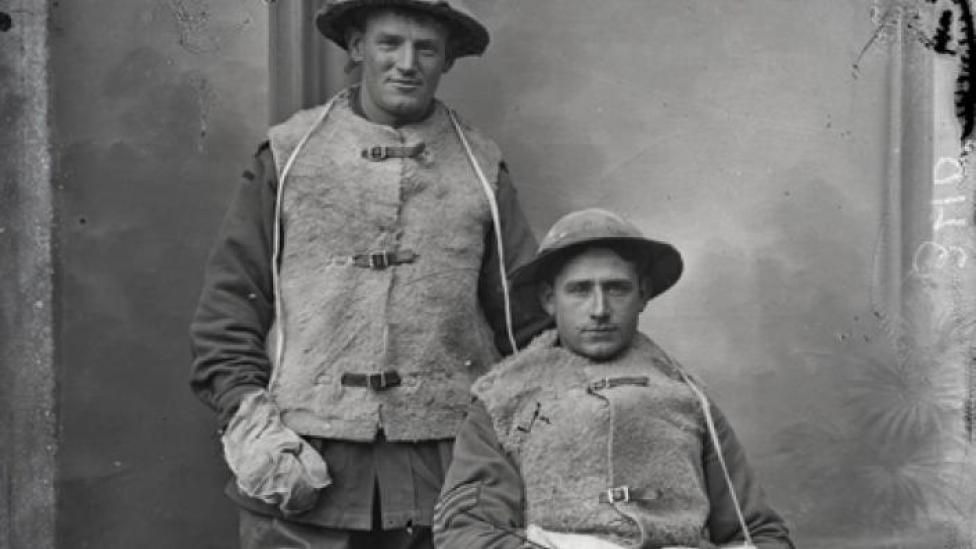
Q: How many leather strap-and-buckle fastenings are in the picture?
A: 5